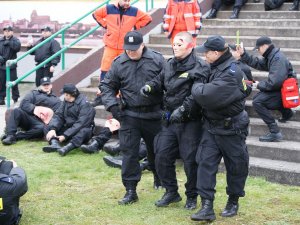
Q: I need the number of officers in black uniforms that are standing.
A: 5